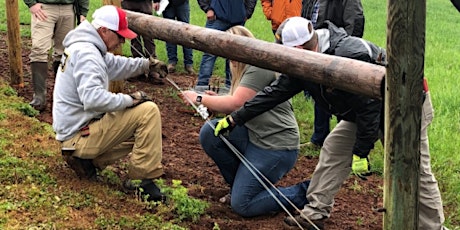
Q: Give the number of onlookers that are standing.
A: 6